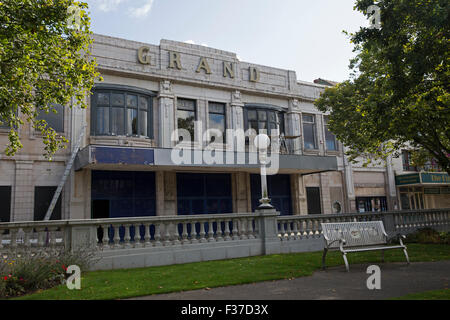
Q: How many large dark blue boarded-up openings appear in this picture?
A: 3